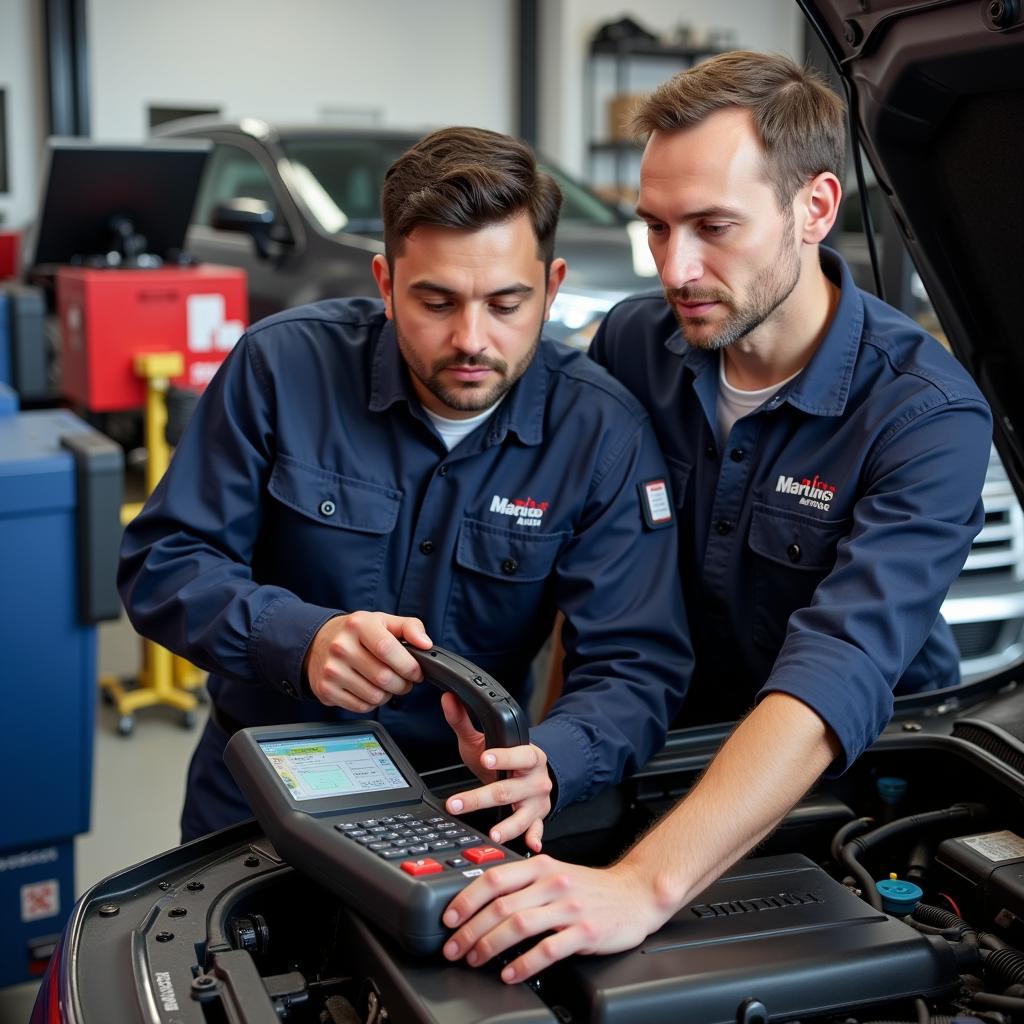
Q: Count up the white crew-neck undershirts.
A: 2